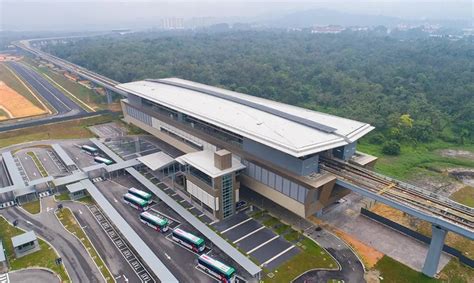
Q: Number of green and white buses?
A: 7